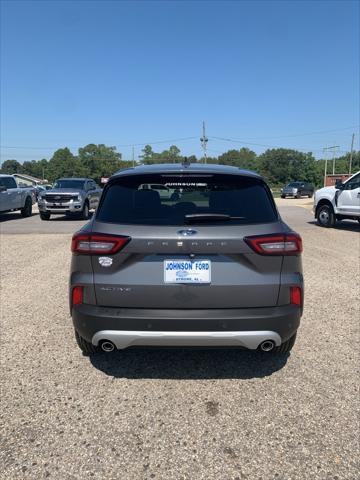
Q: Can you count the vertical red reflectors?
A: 2